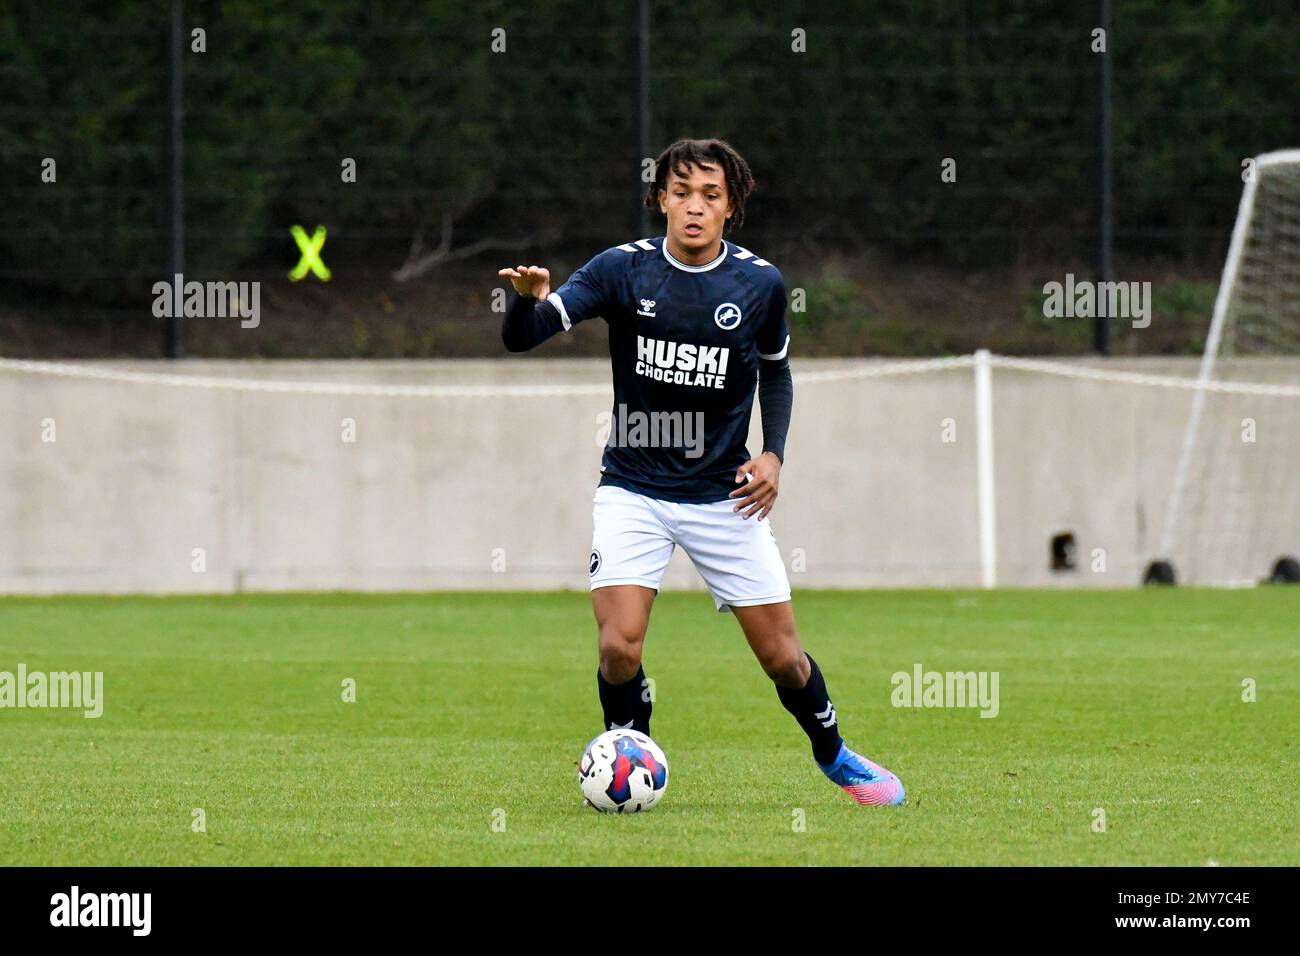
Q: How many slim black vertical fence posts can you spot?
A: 3